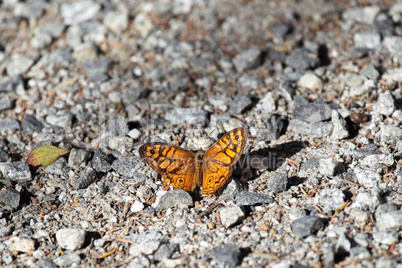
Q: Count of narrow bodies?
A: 1